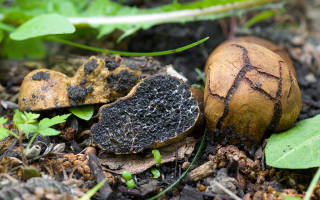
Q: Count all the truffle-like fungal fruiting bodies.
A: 3